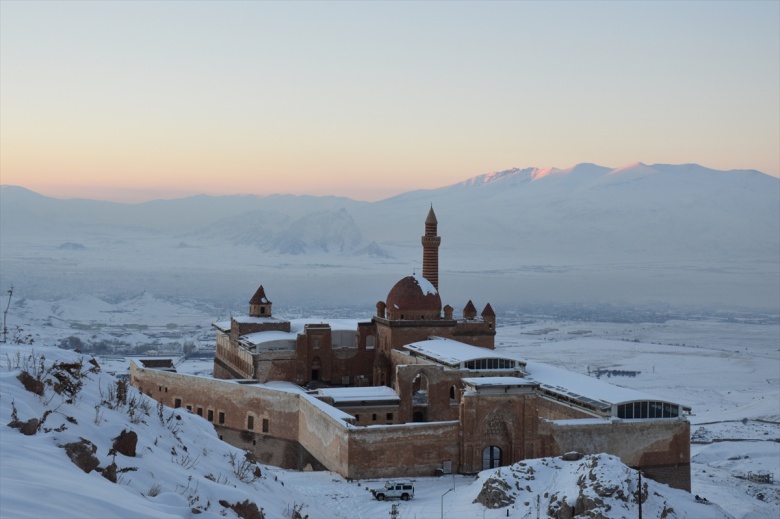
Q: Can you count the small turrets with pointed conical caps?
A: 3